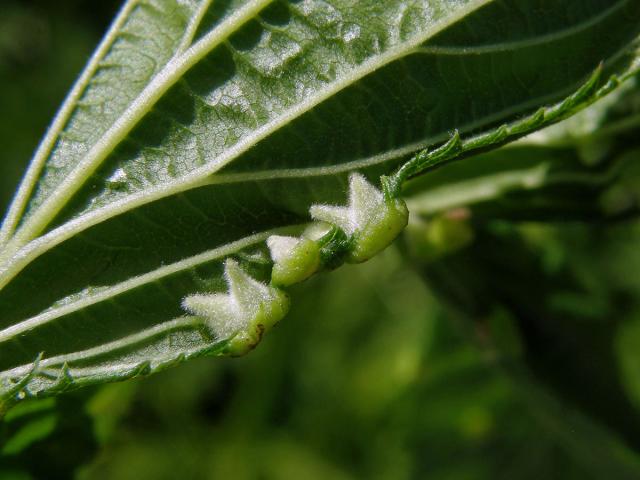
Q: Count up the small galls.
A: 3